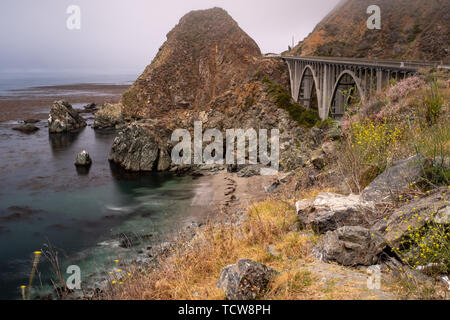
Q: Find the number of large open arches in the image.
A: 2